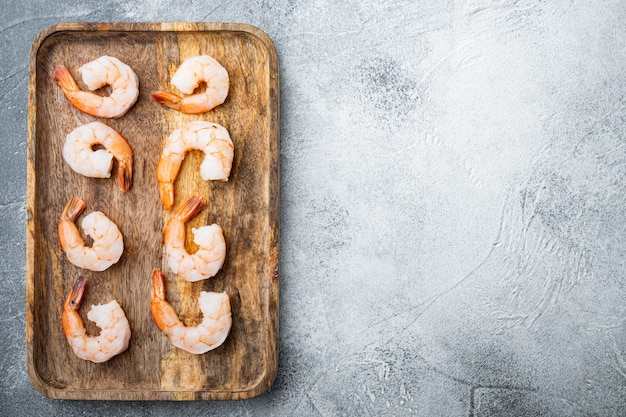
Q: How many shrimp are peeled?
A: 8